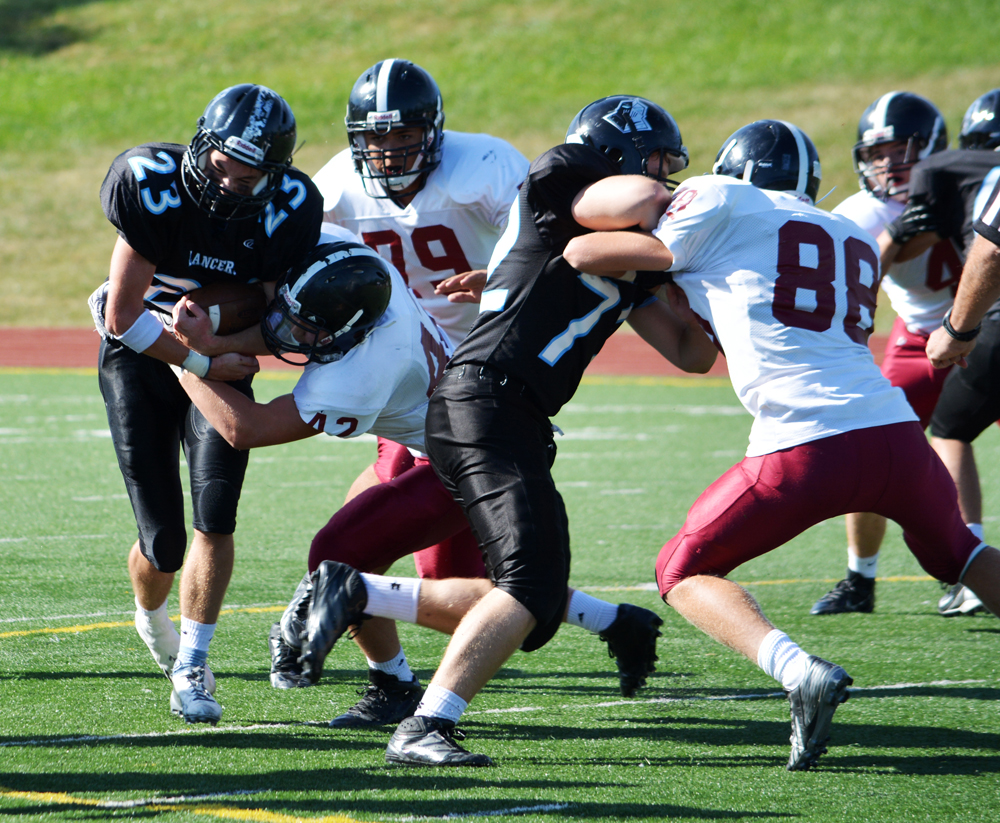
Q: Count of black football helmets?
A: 7